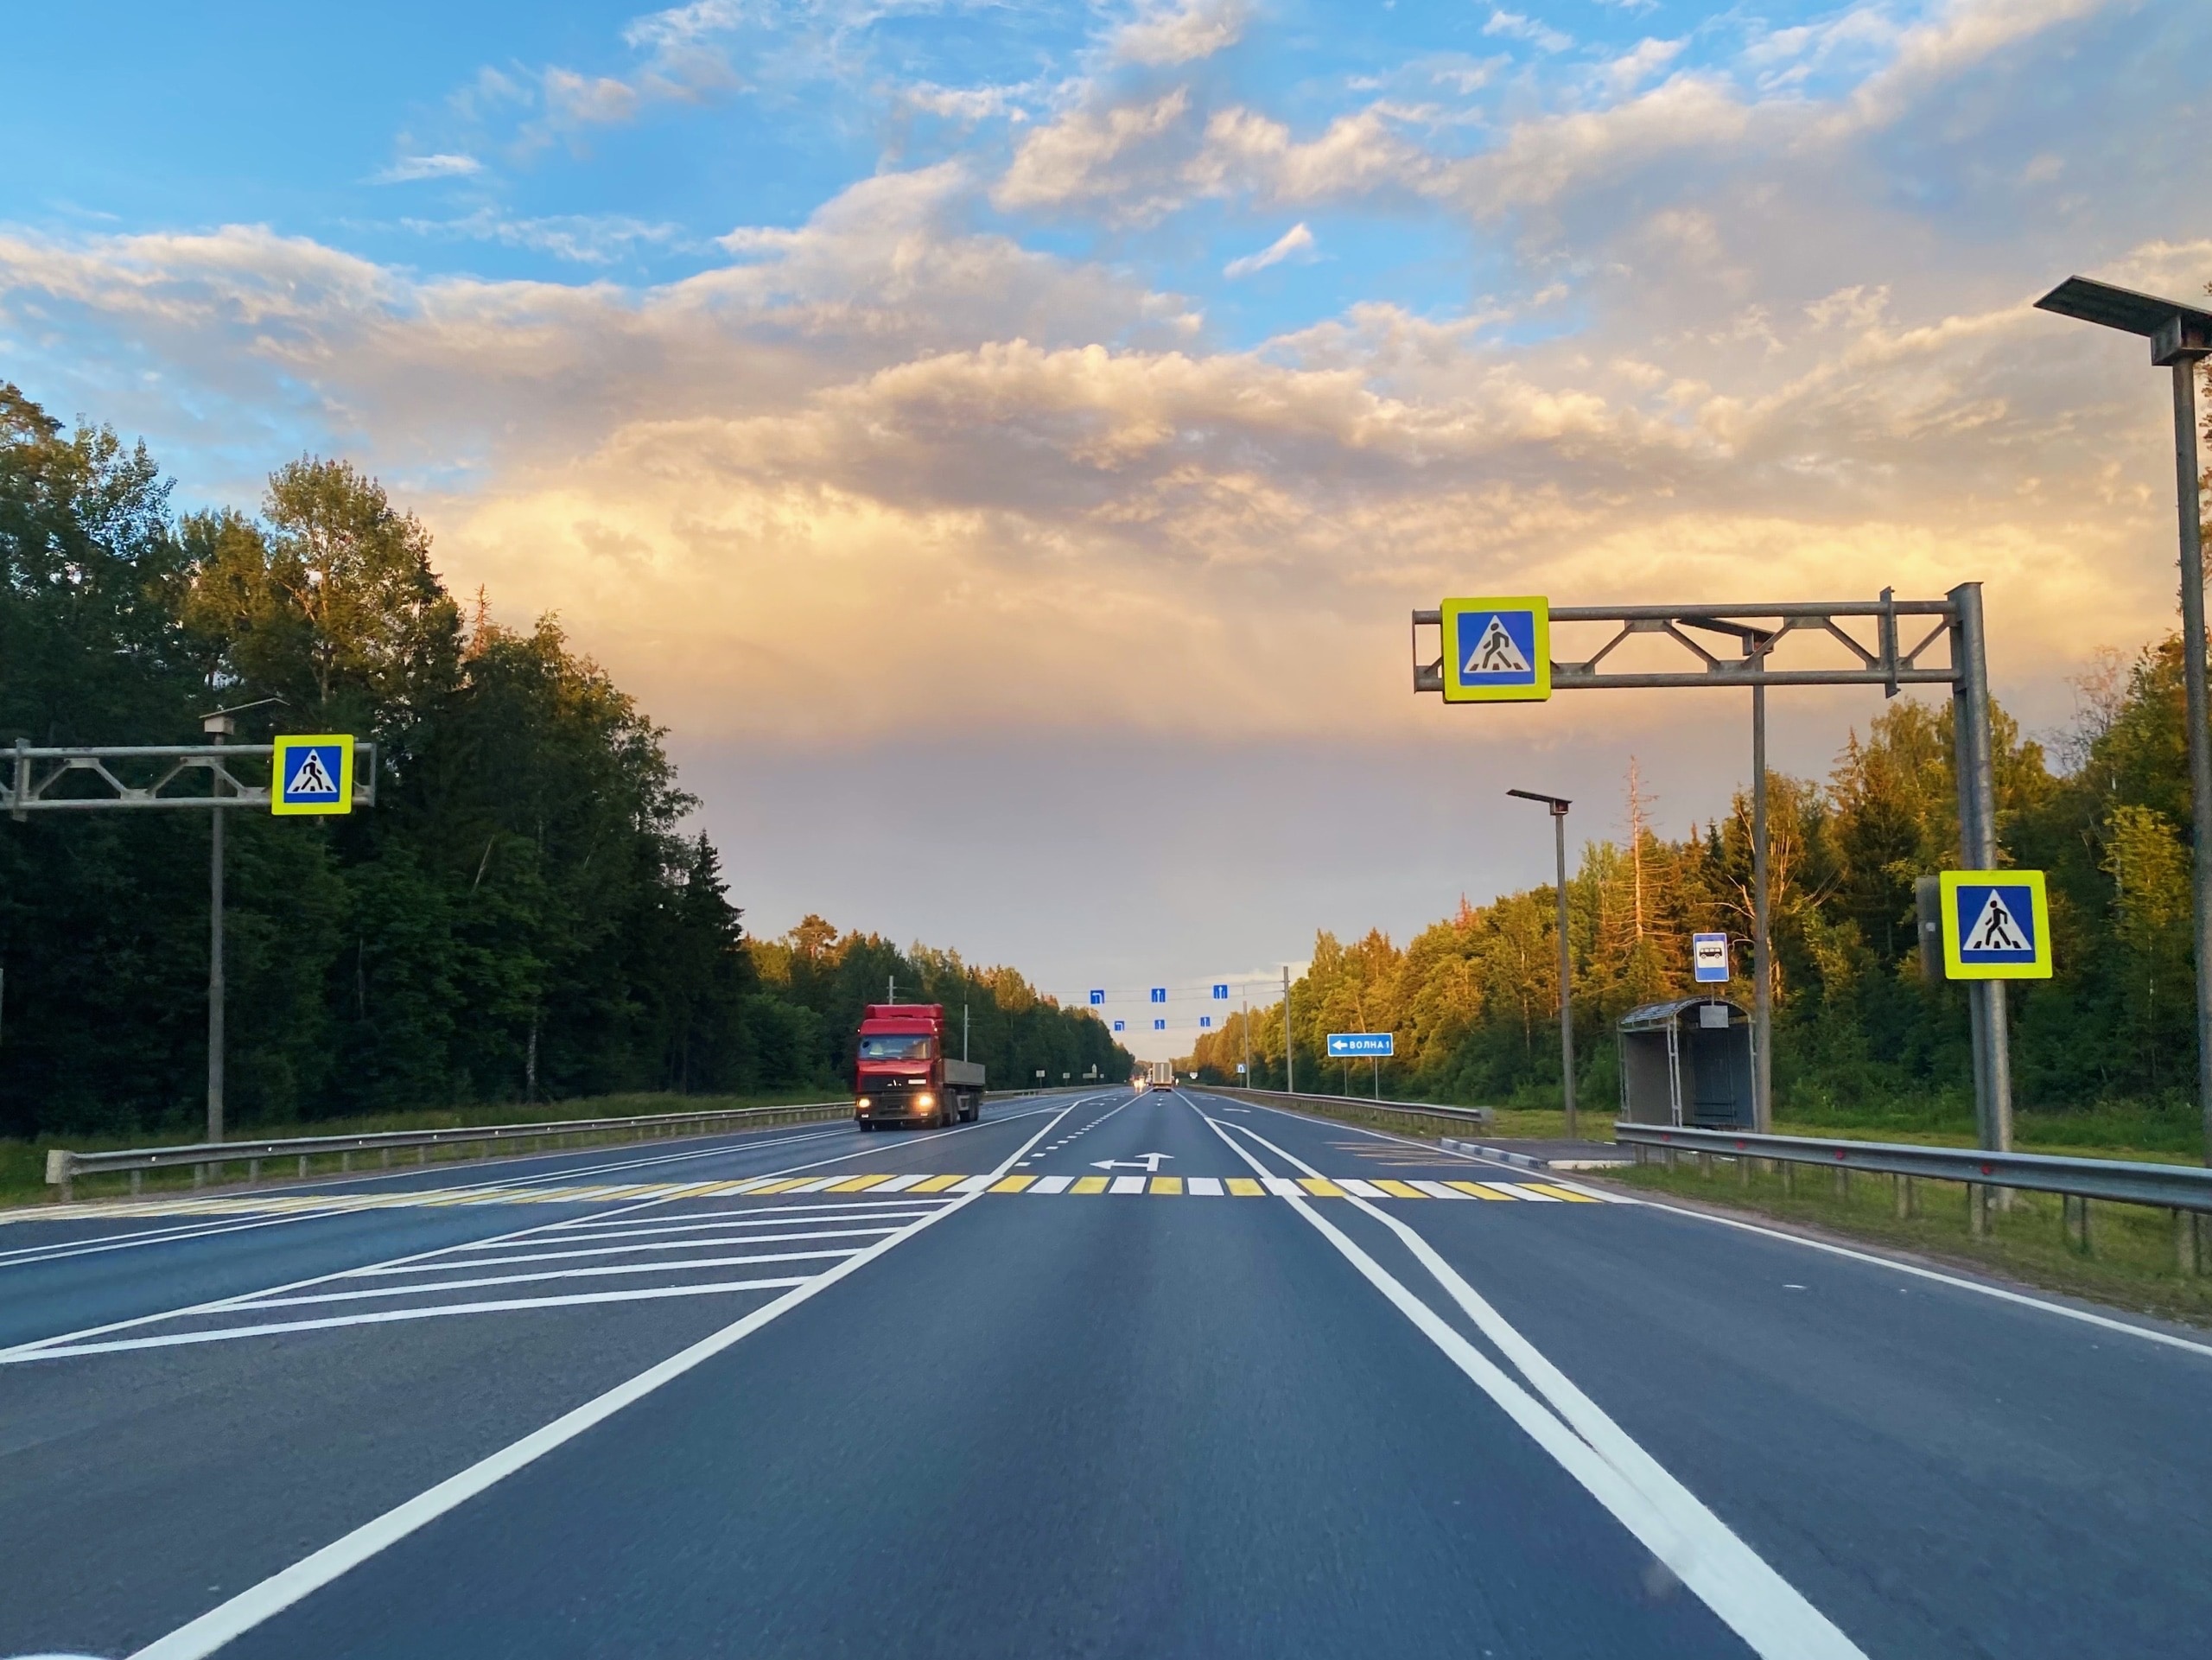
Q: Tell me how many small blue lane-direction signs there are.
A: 6